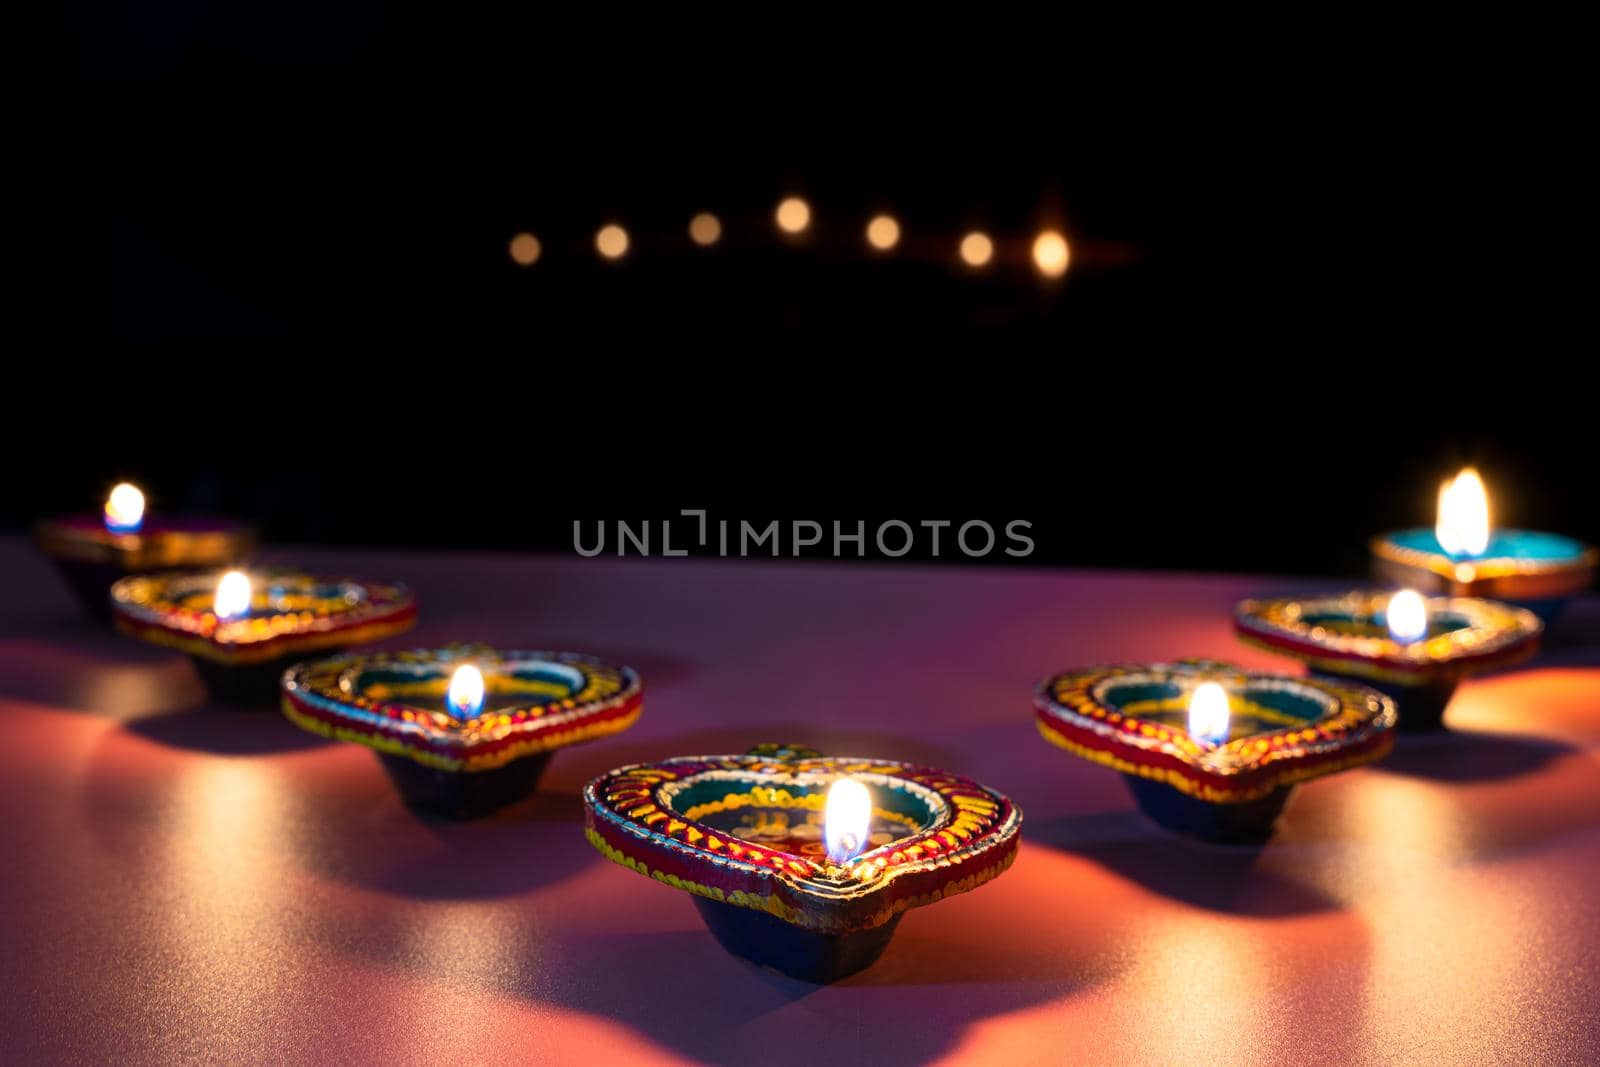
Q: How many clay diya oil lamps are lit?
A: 7